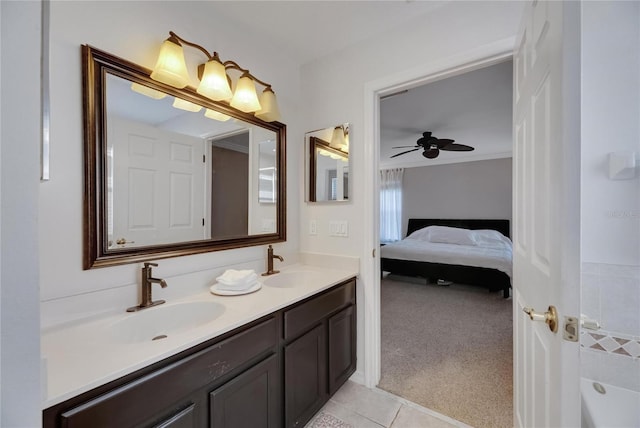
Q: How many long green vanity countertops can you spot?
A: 0